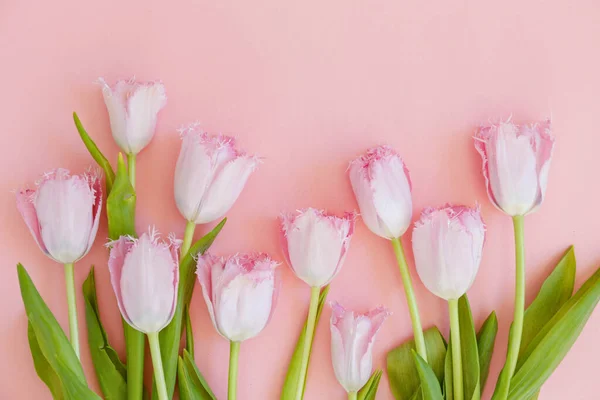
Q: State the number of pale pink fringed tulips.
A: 10